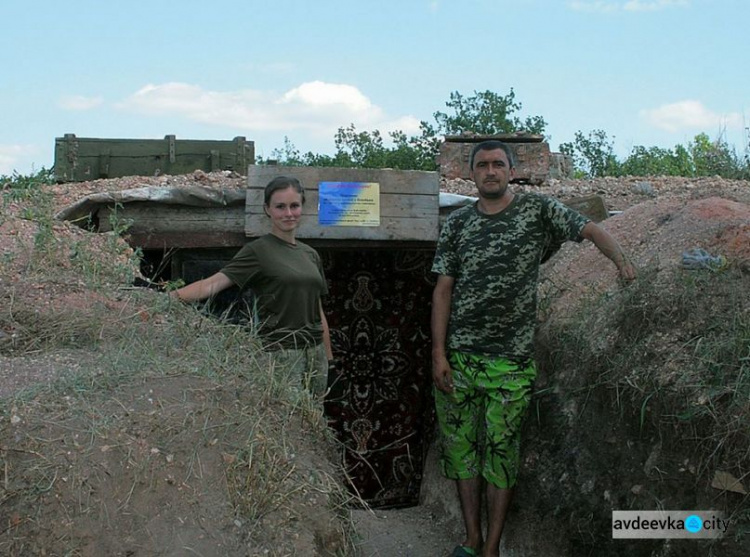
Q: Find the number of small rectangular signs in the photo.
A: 1